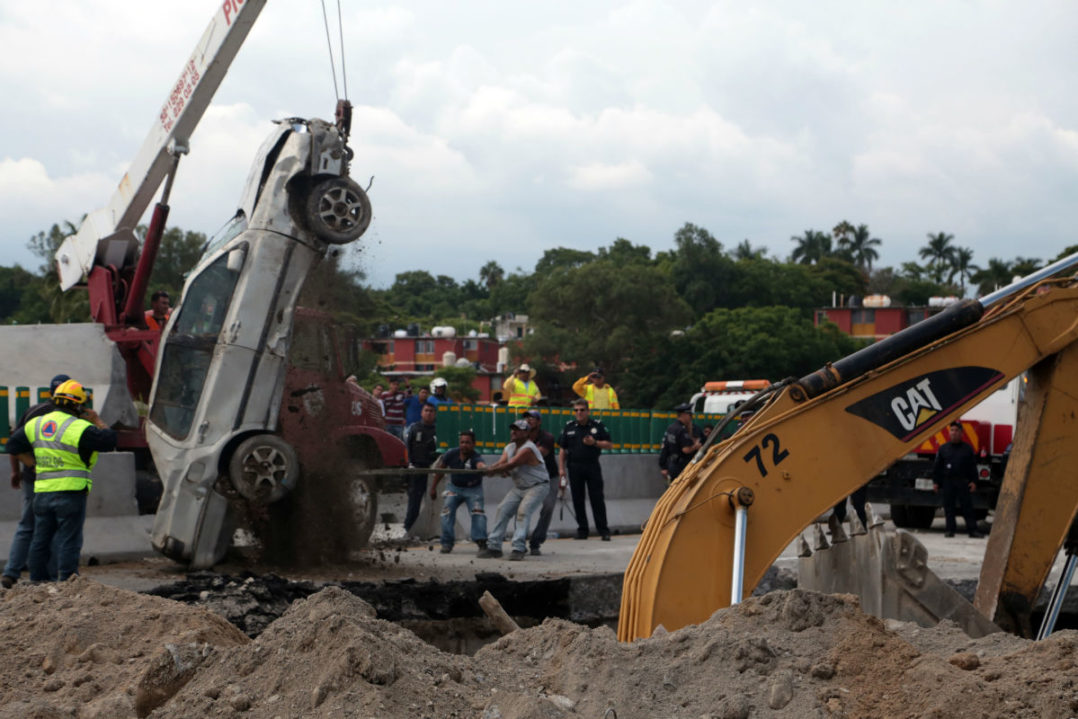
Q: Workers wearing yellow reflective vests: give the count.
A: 3